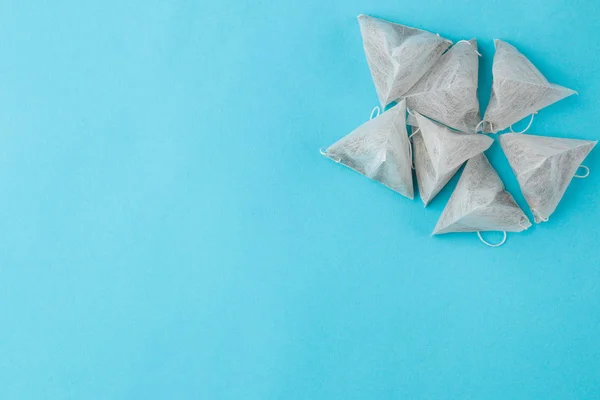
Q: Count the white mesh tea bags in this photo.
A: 7